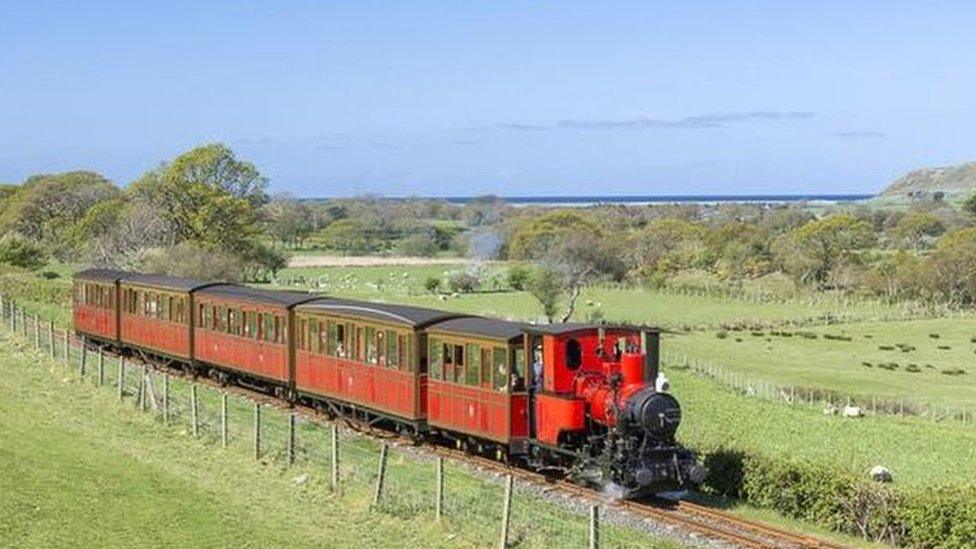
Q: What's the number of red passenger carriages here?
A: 5